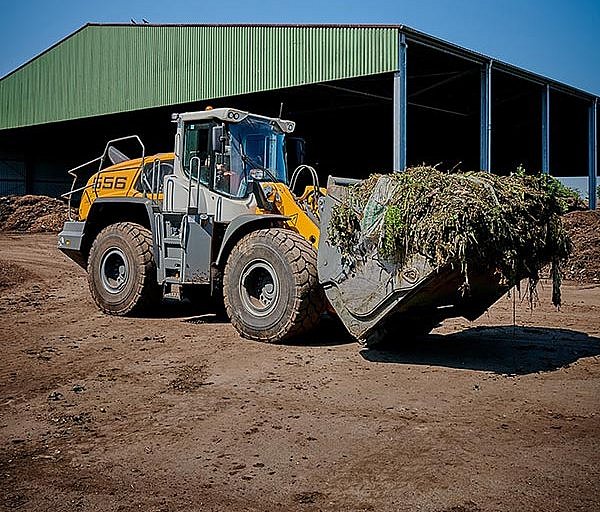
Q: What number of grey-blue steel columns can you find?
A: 4